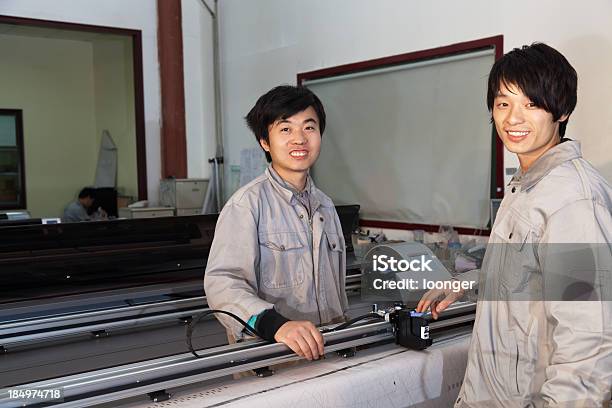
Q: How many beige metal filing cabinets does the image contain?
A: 2